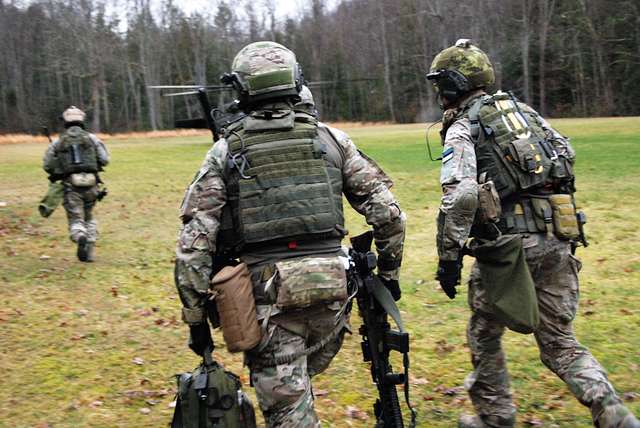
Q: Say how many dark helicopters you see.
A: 1